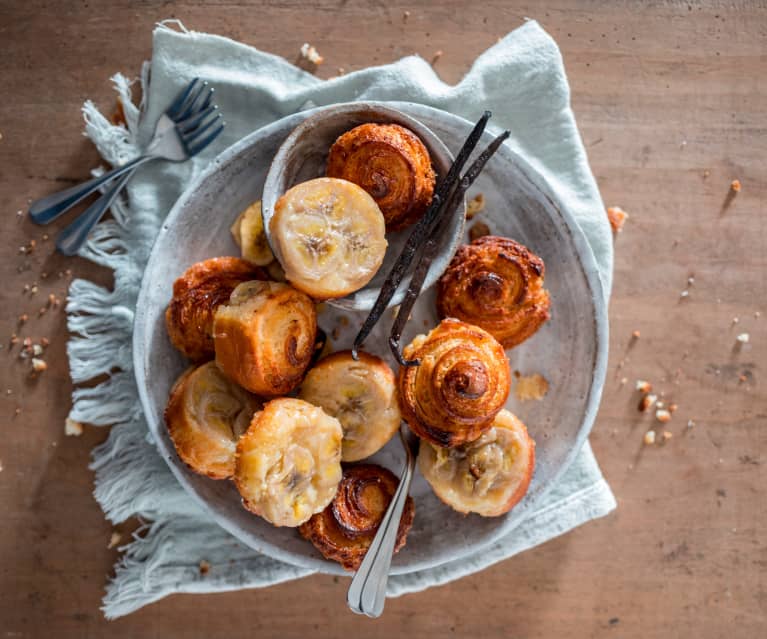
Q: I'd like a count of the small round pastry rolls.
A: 11